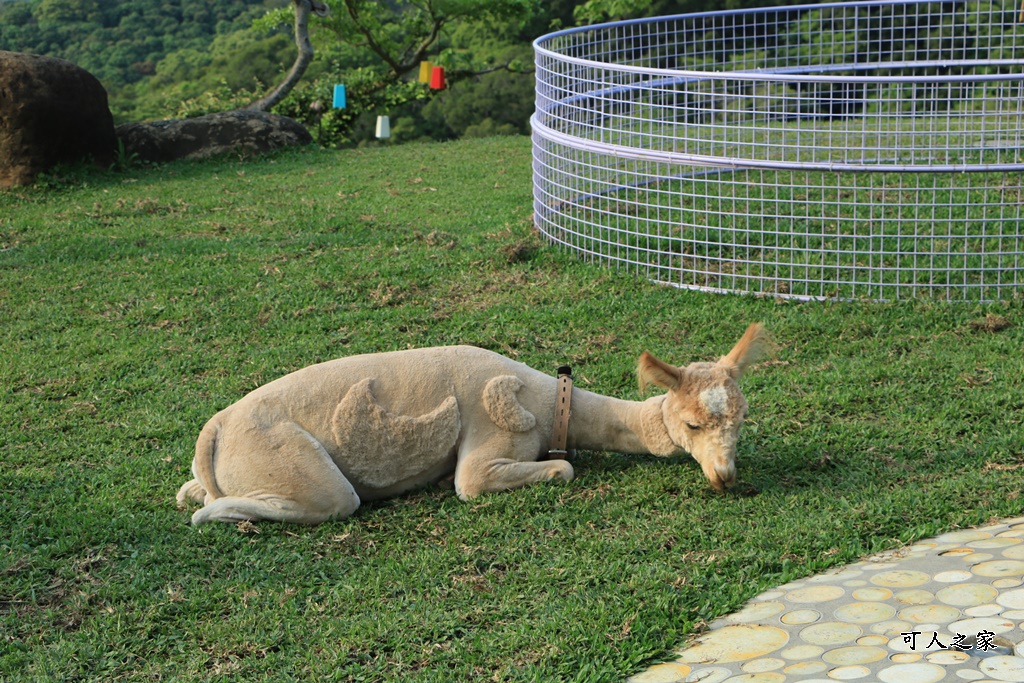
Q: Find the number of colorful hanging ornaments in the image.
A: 4